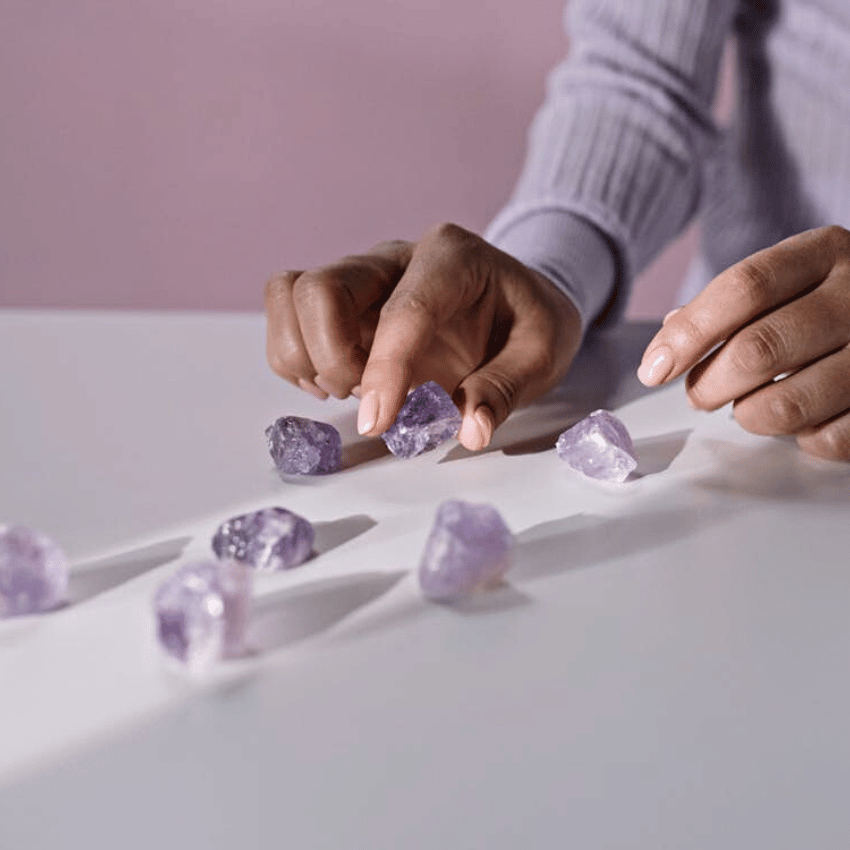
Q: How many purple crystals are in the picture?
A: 7